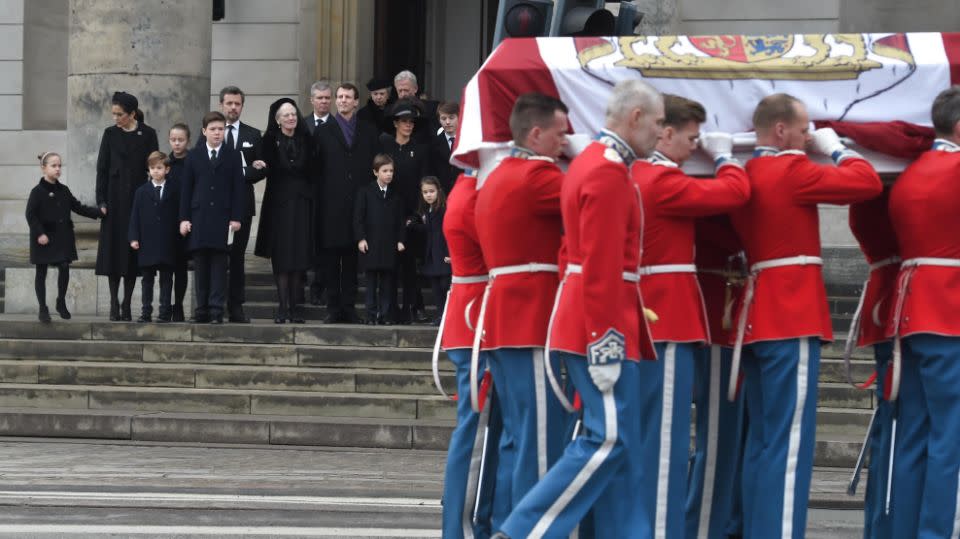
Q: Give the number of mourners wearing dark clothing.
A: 15